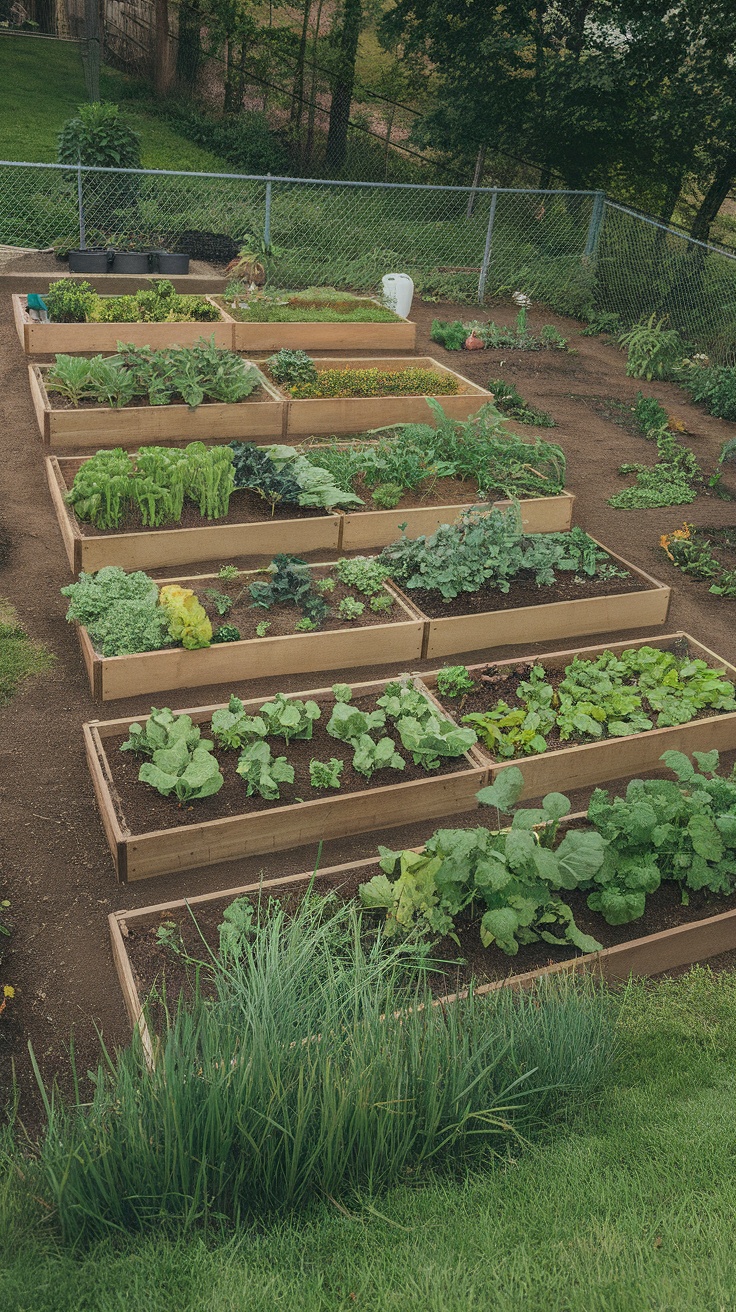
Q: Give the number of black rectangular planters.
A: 3